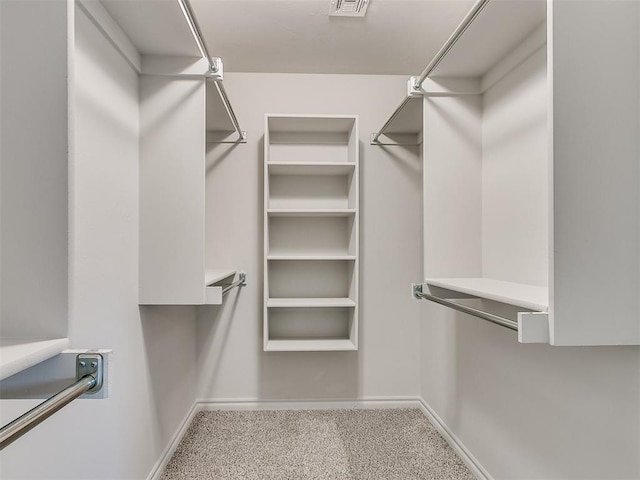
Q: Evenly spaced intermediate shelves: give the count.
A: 4